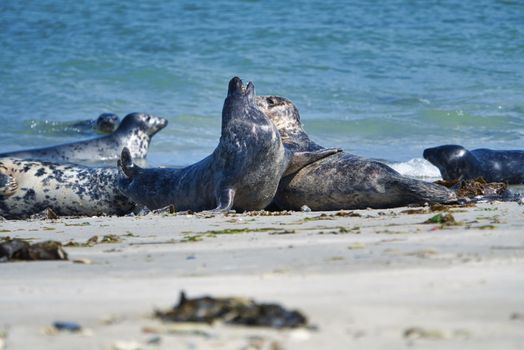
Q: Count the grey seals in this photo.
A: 6